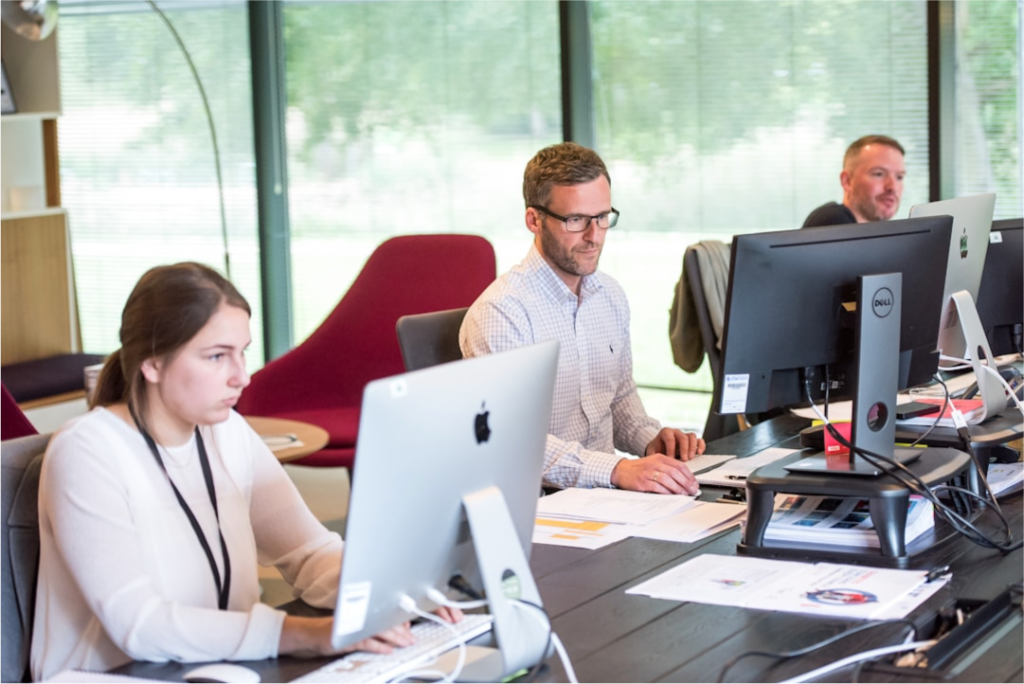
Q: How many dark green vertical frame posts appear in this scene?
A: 3